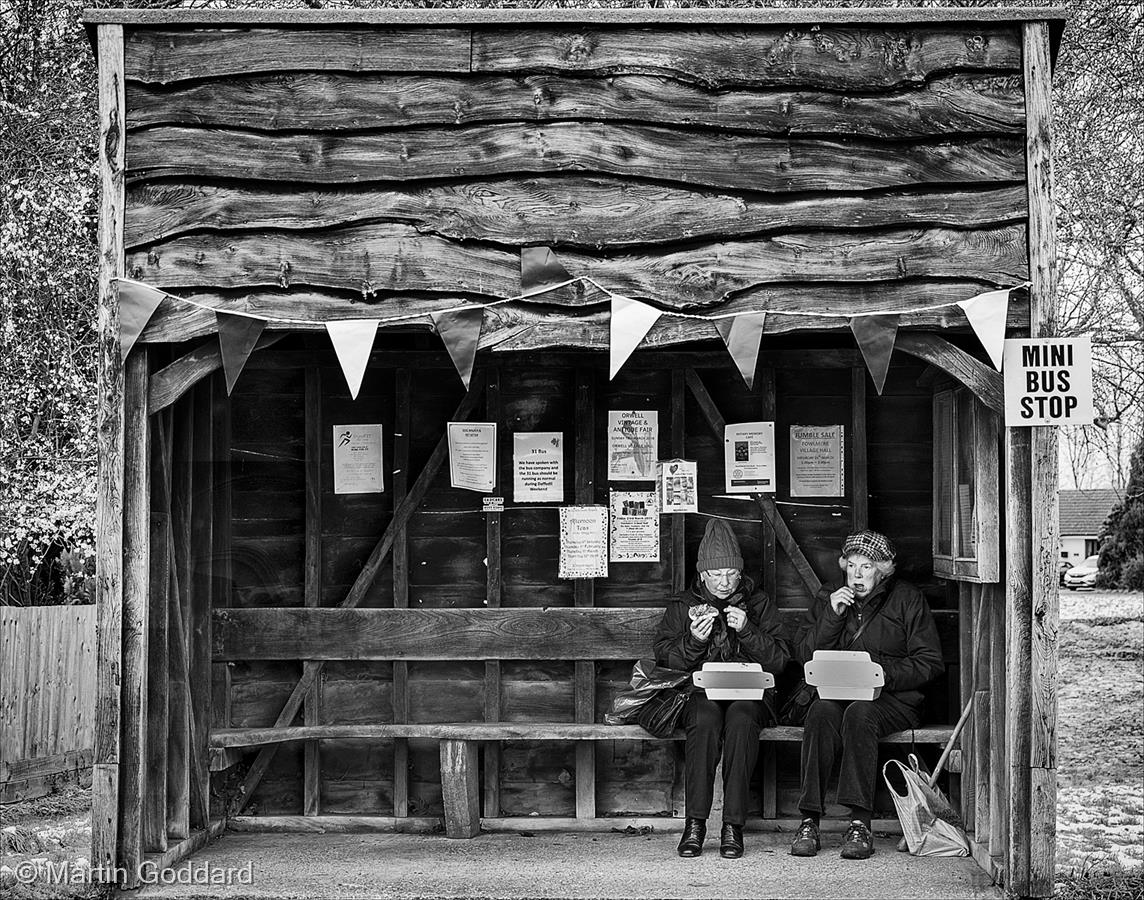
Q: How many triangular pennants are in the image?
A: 9